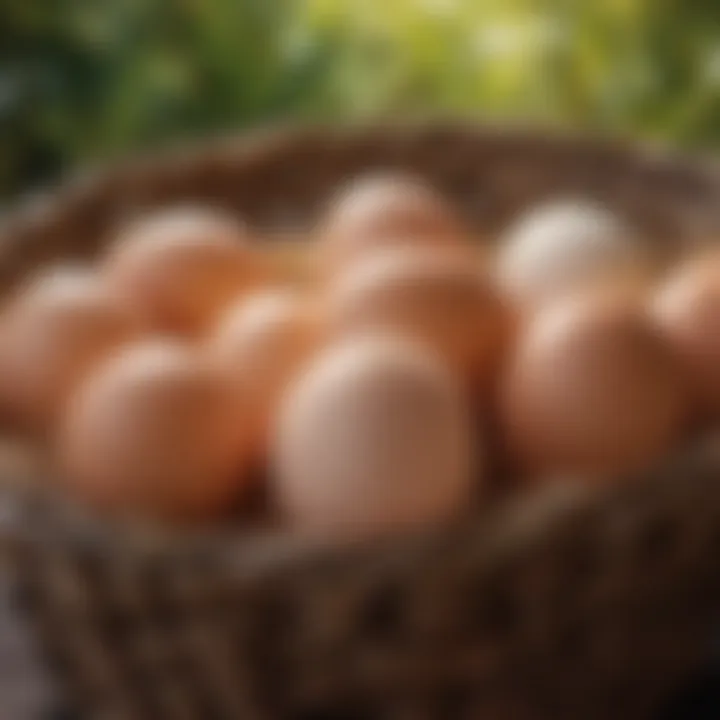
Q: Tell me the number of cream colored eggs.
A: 1